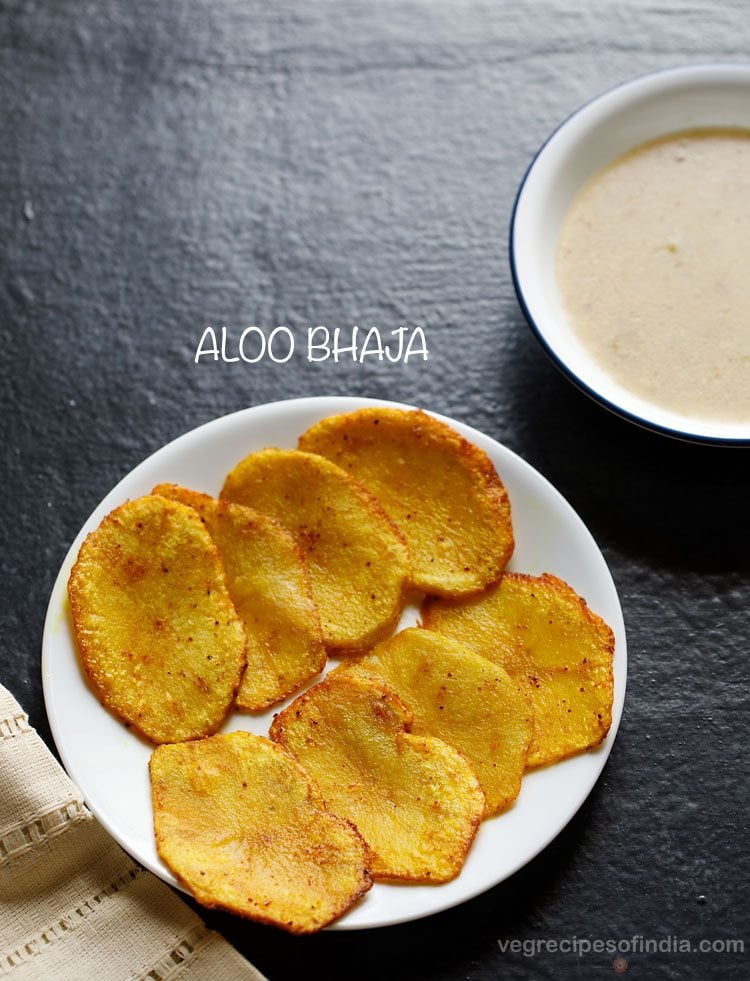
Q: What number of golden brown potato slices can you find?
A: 8